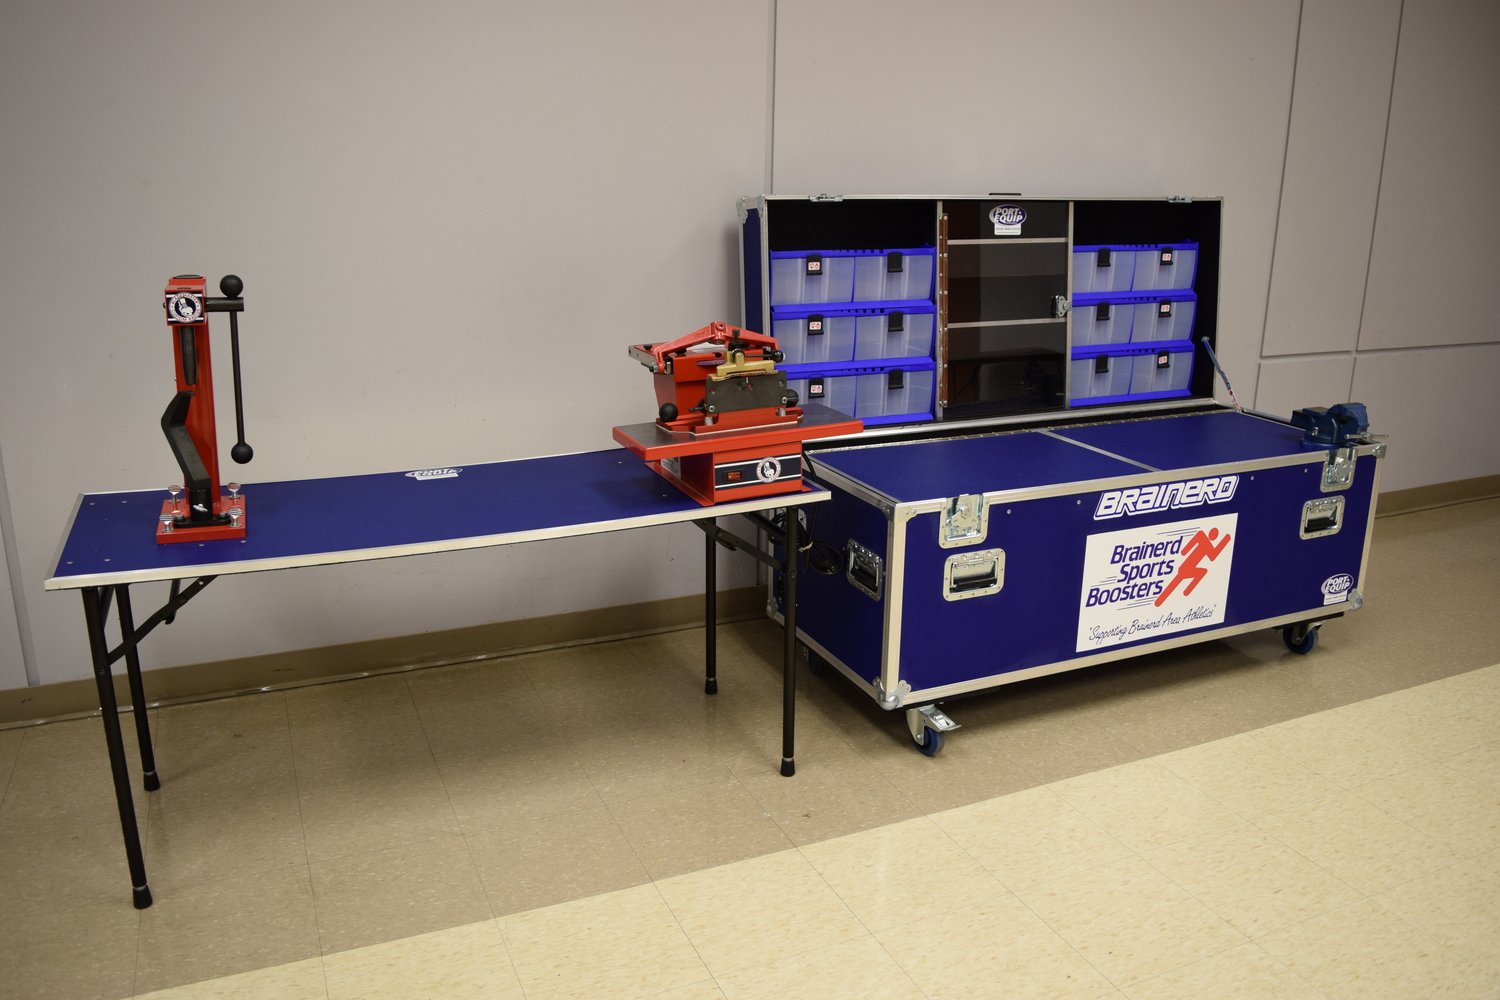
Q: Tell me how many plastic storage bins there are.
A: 12